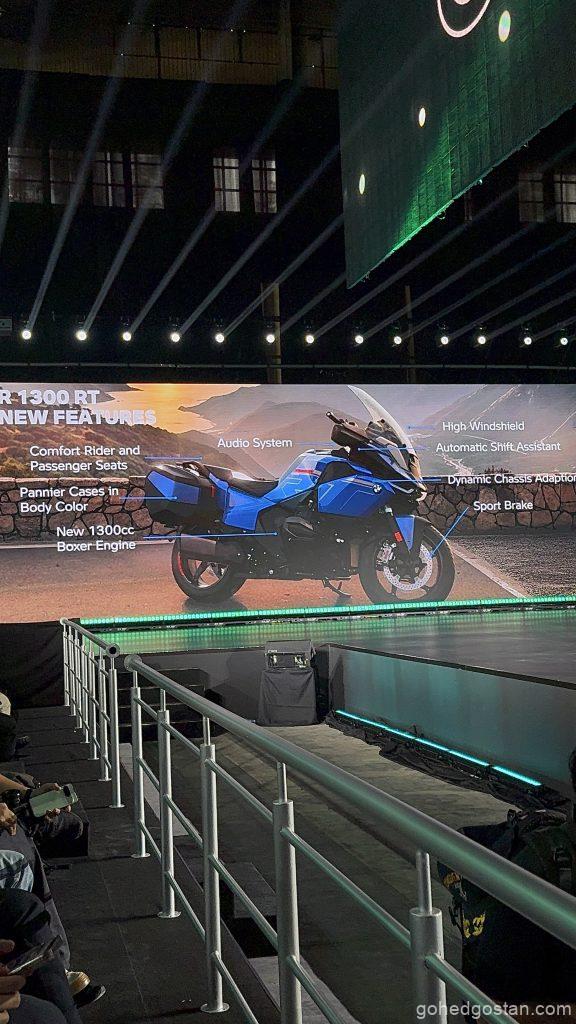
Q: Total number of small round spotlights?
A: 13